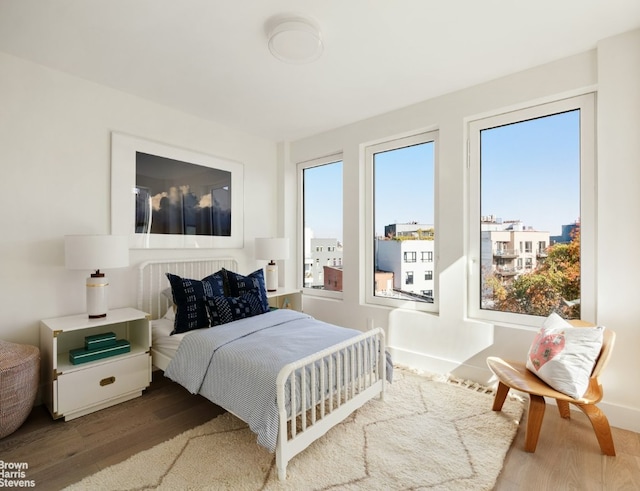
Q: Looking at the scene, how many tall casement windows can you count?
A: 3